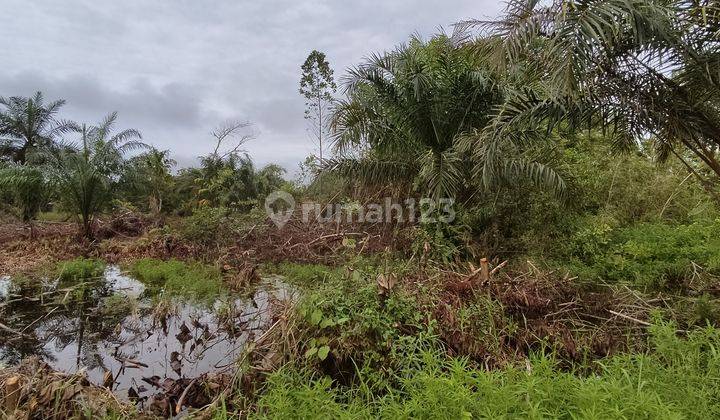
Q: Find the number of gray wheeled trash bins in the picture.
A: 0